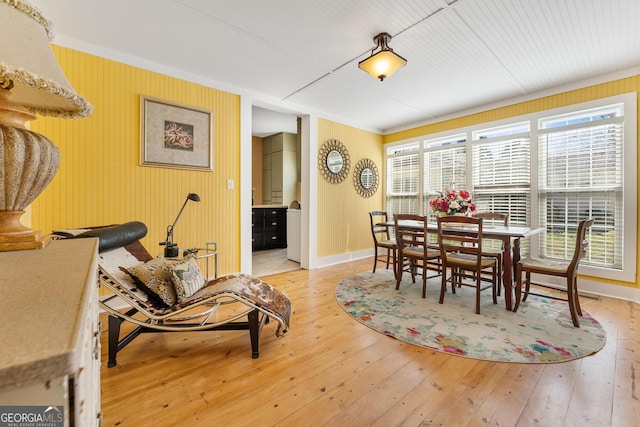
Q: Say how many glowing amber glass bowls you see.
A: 1